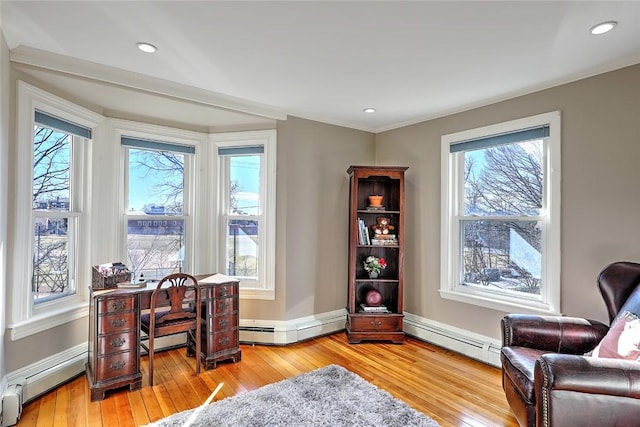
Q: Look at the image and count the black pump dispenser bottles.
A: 0